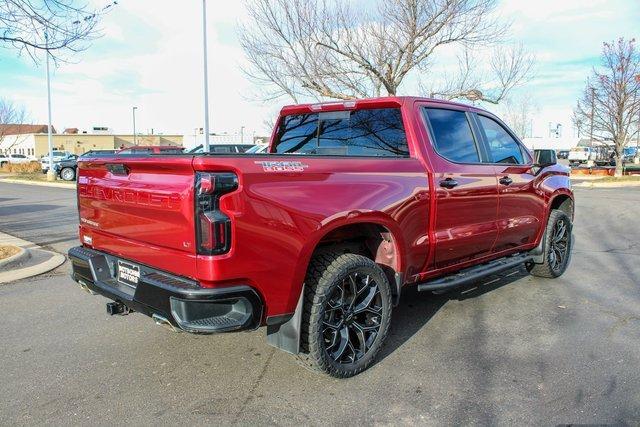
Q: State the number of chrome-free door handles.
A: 2